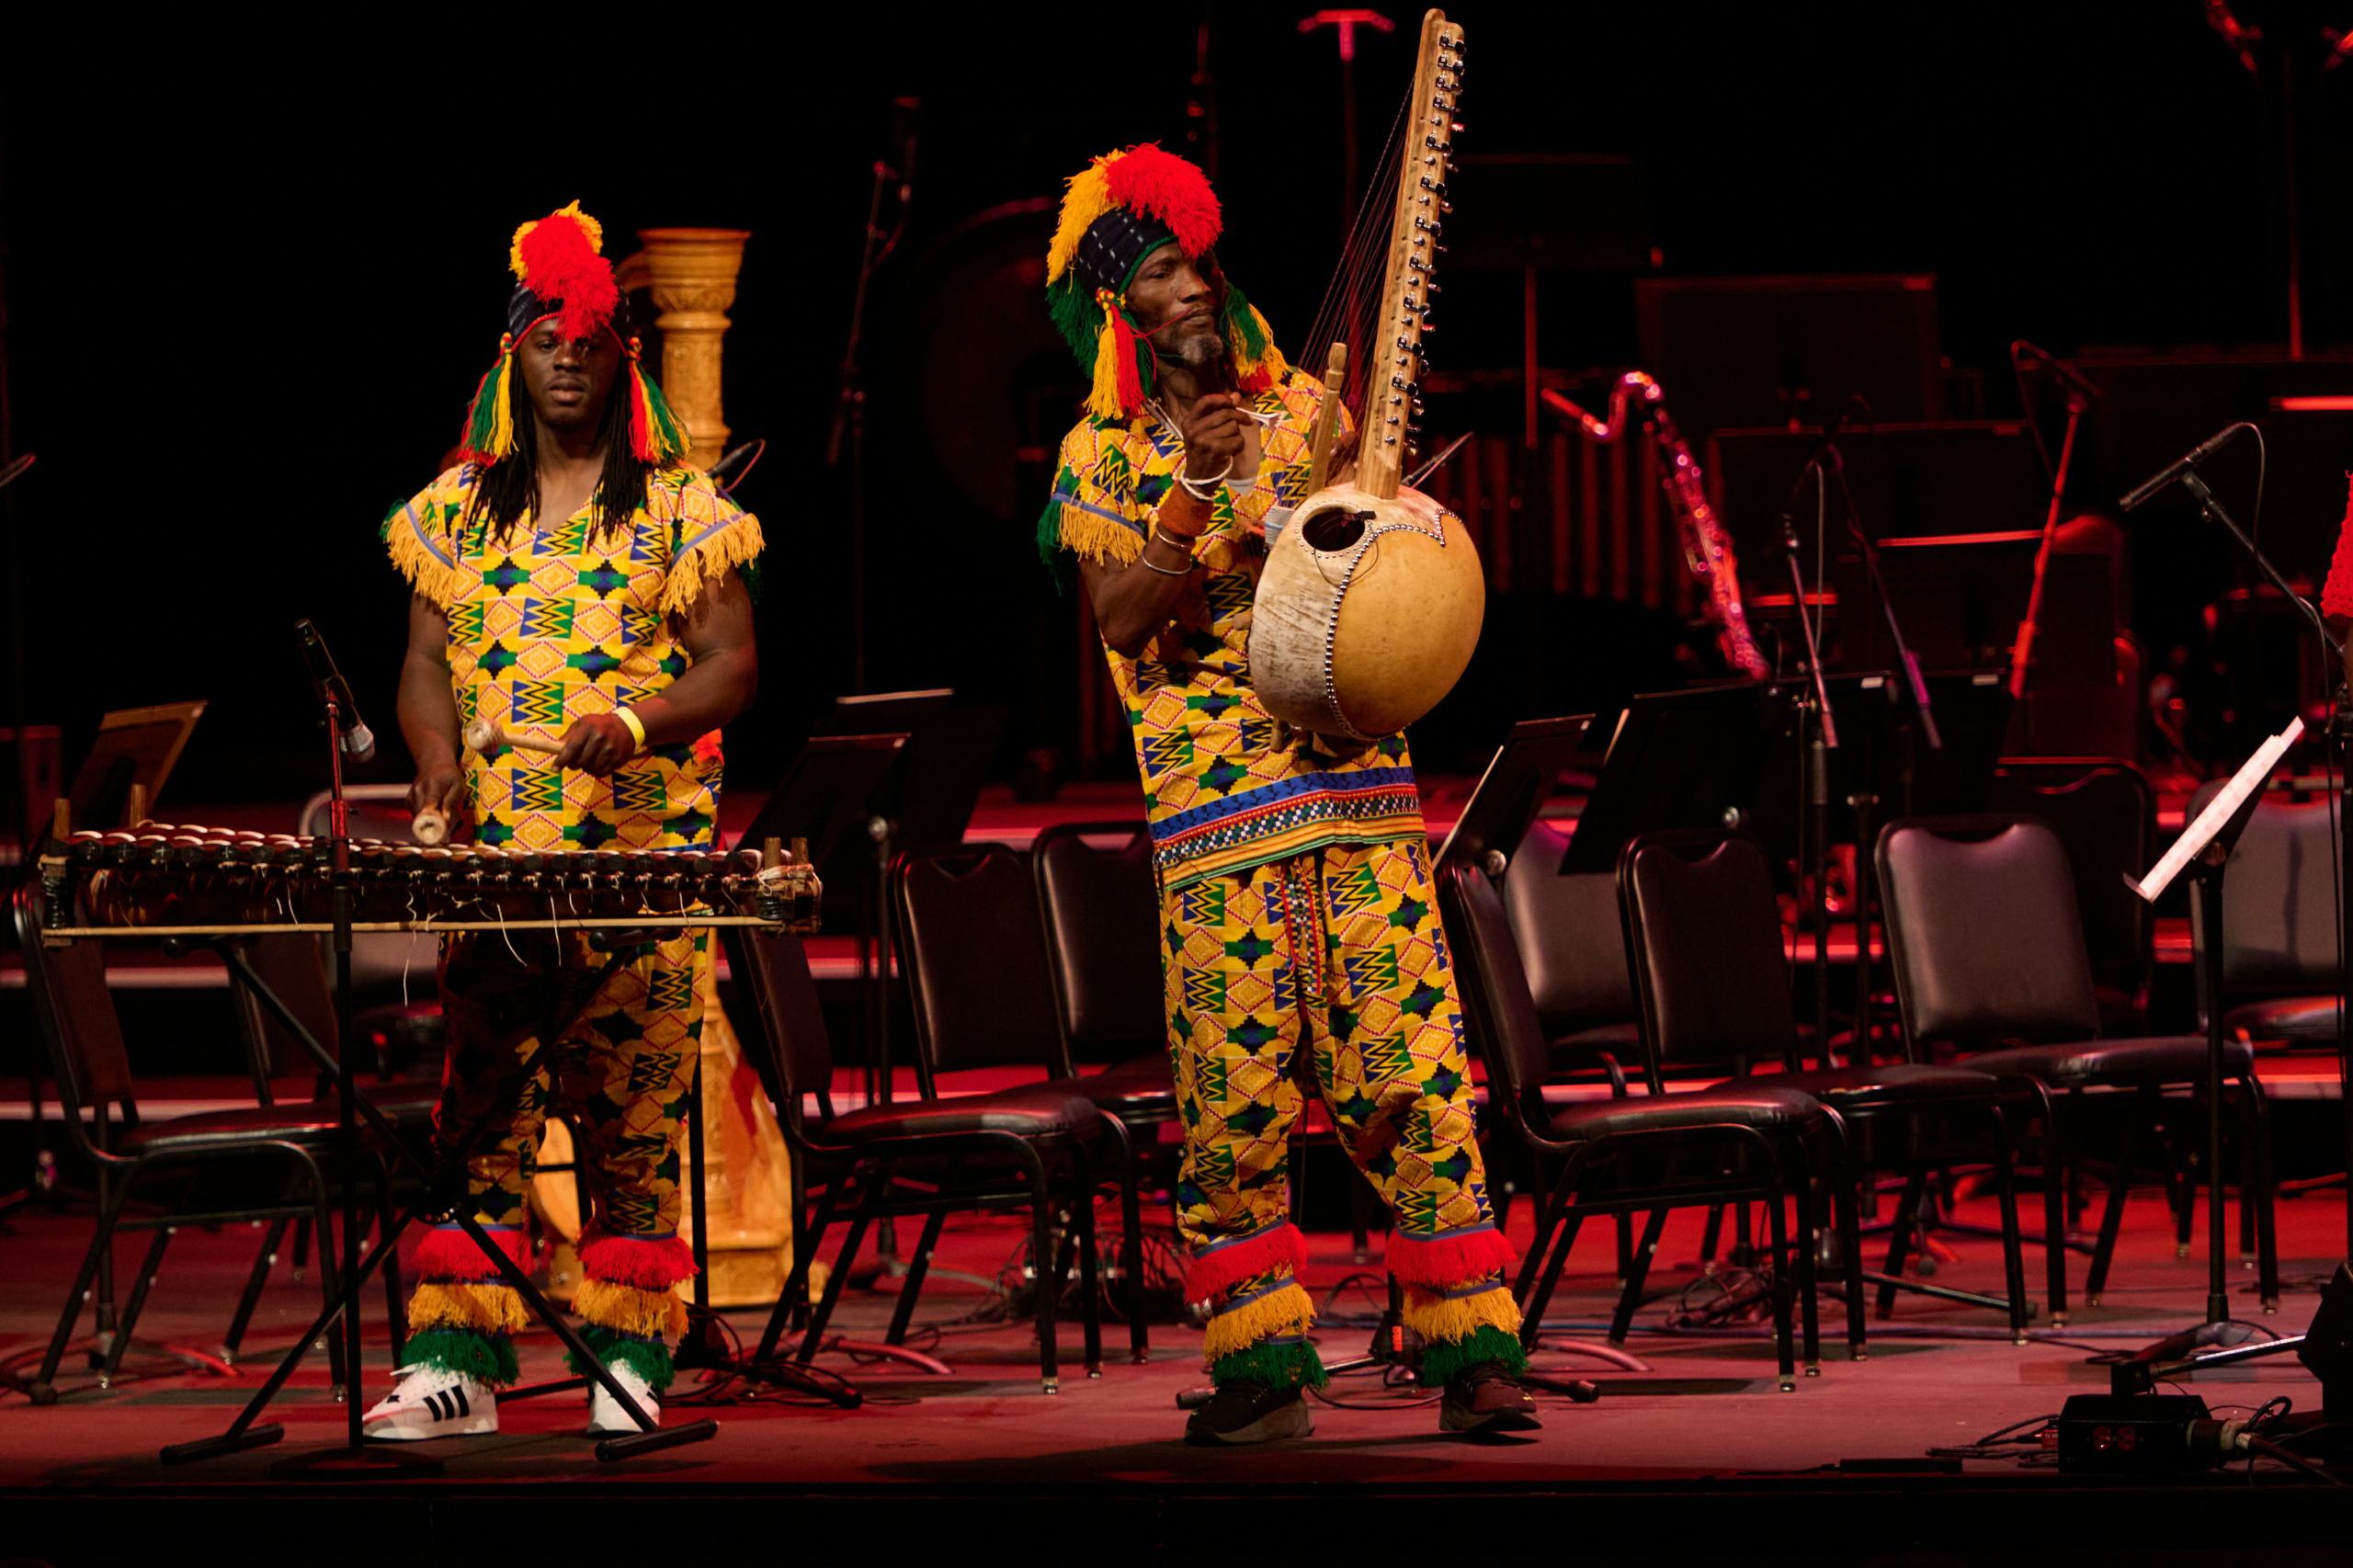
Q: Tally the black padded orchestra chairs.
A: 12